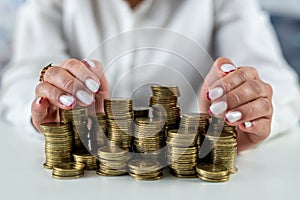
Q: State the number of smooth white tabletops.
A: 1